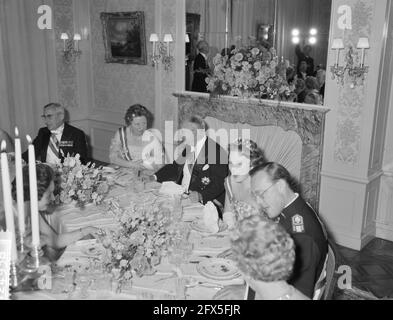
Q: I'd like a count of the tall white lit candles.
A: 3